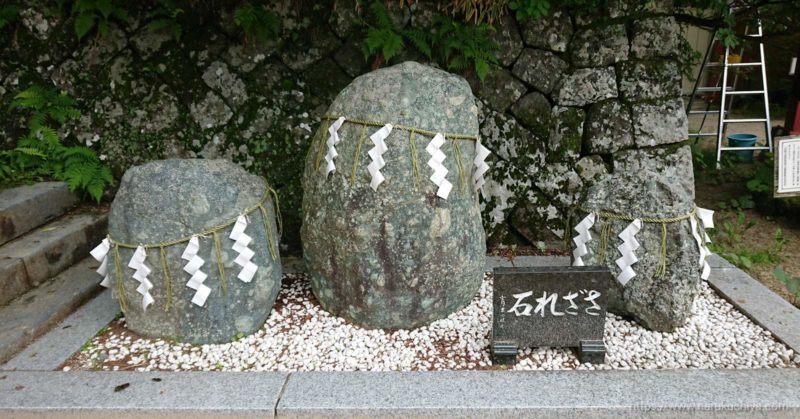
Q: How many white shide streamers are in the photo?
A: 12